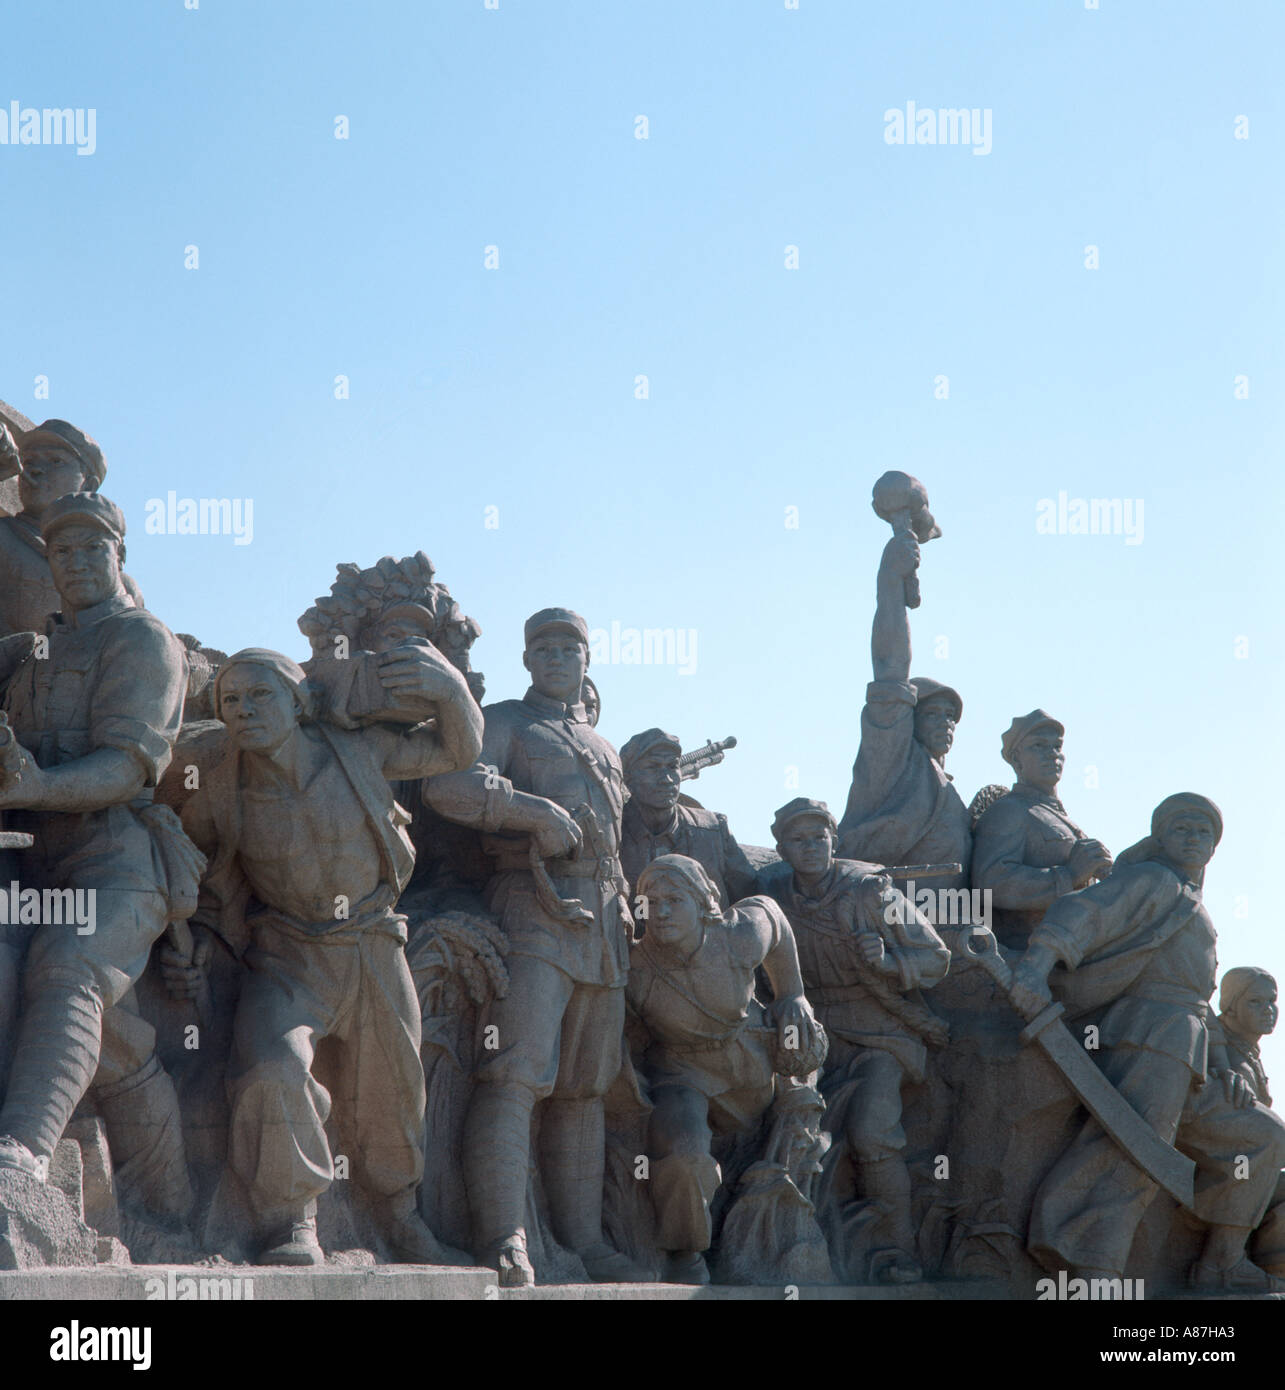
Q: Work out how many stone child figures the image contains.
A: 1